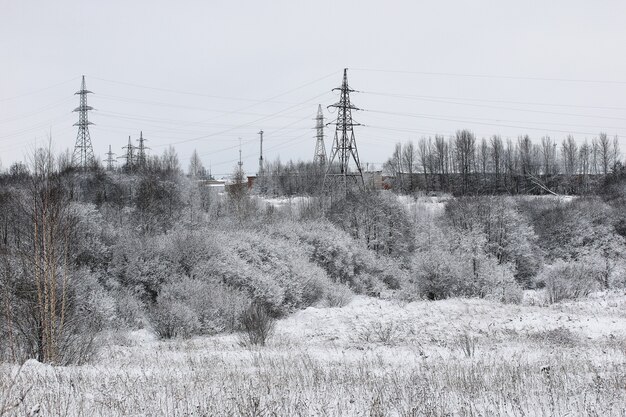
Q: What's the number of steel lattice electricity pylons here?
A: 6